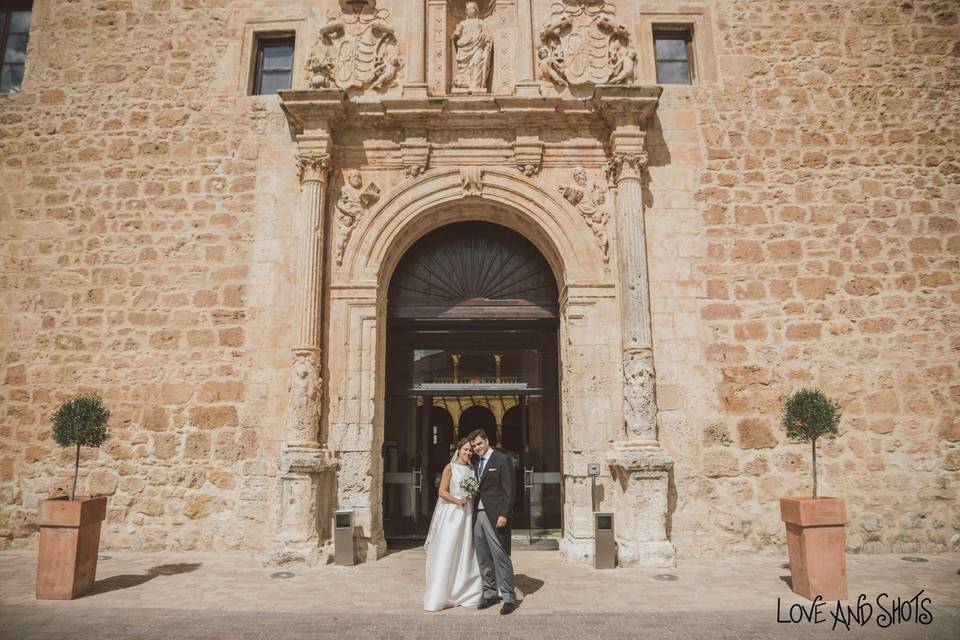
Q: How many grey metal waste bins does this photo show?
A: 2